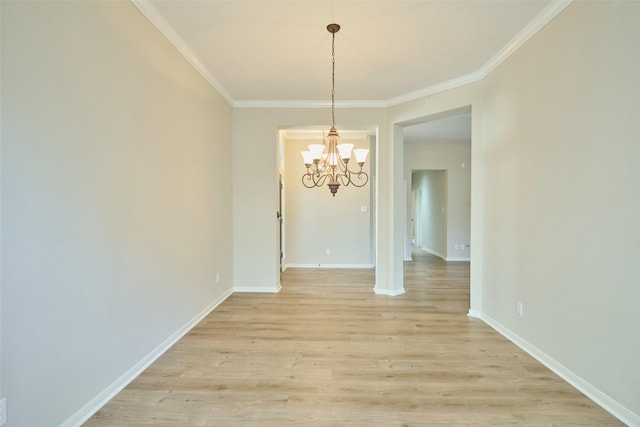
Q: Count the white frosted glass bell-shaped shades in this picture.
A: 5